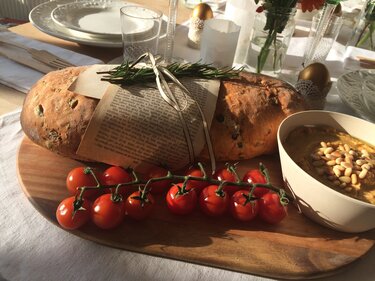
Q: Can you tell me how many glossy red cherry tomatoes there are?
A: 13